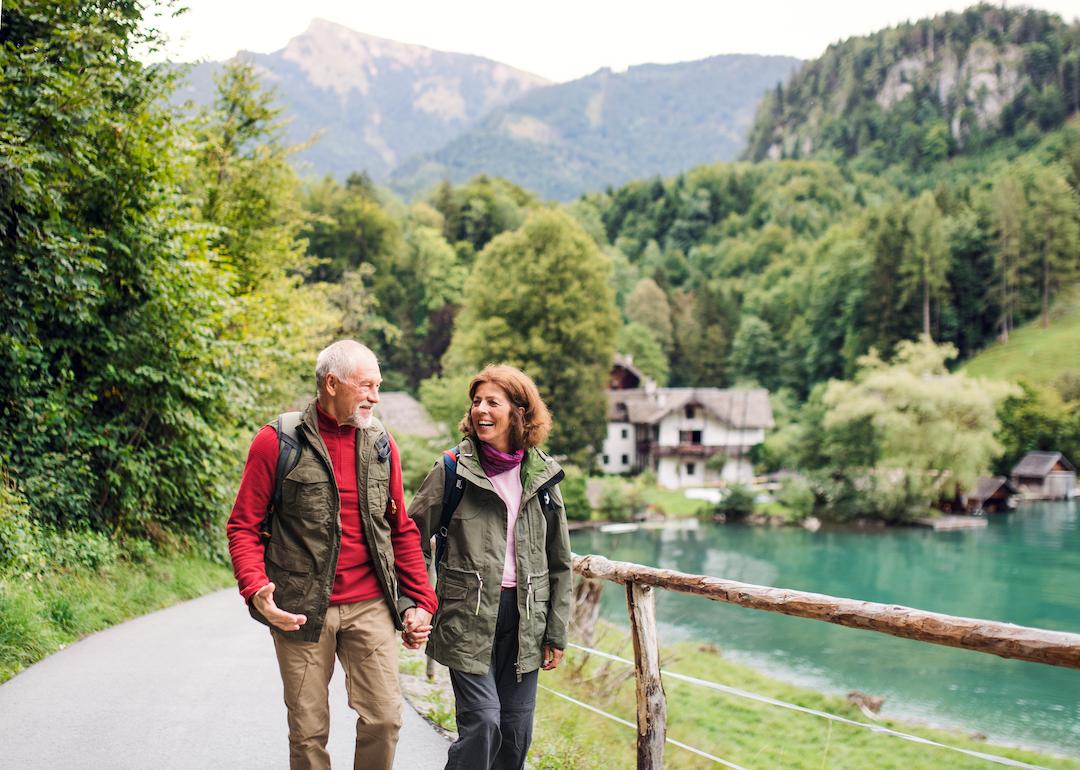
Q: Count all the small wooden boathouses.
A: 2